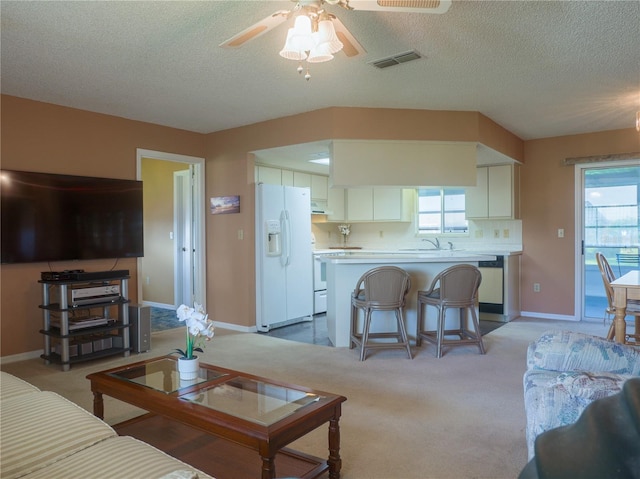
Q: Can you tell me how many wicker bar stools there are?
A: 2